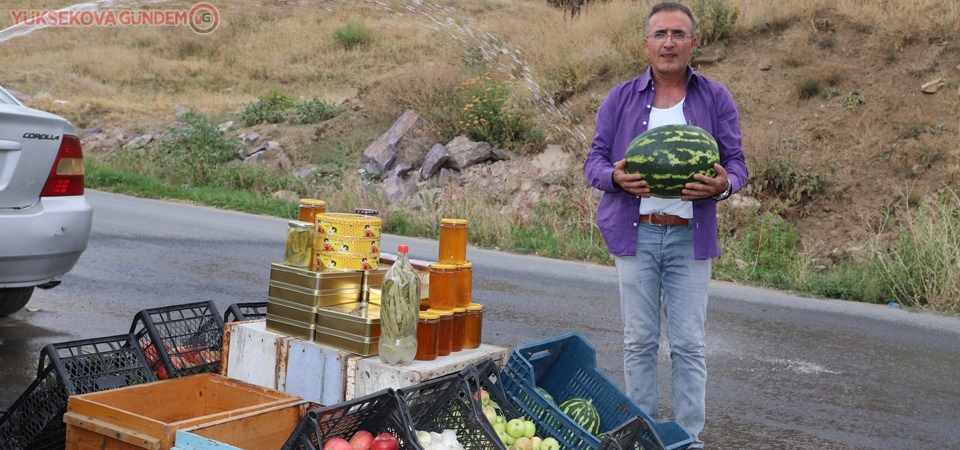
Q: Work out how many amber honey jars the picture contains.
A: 8